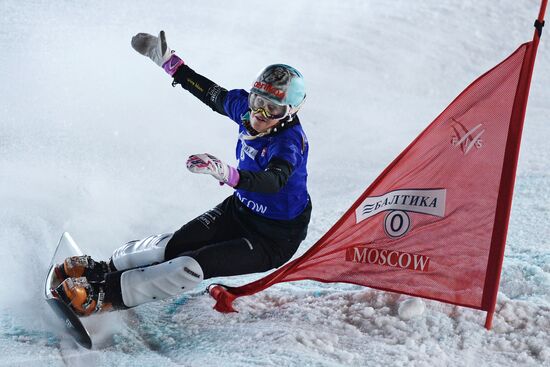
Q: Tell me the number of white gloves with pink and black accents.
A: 2